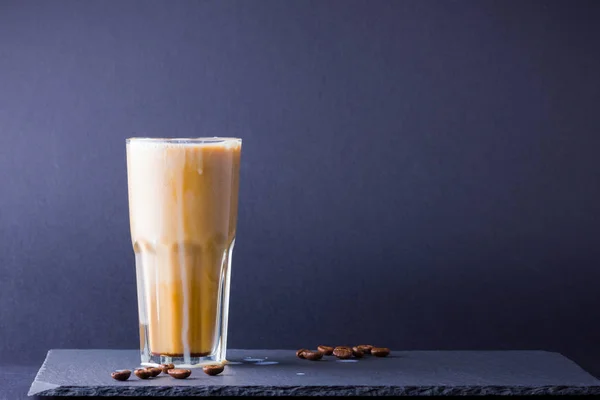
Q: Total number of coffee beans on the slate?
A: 13